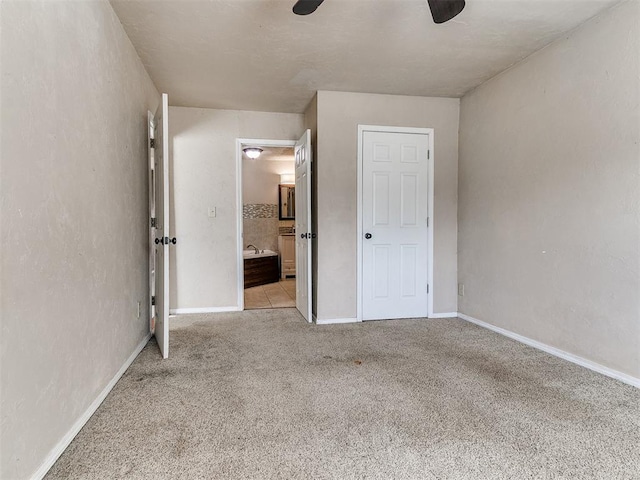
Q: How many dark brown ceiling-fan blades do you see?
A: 2